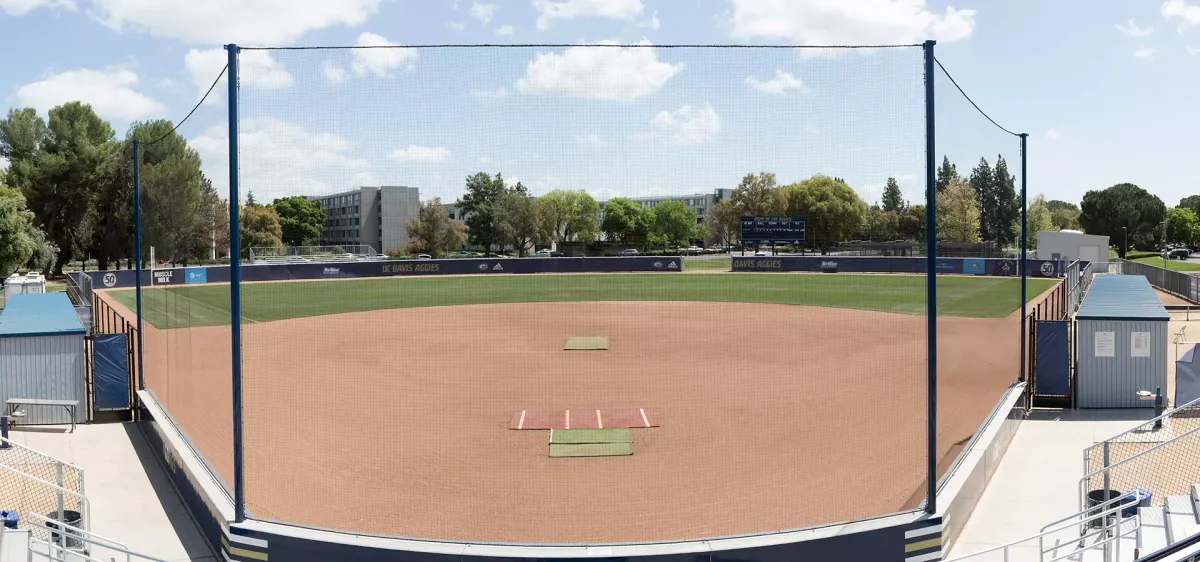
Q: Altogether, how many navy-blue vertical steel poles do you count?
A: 4